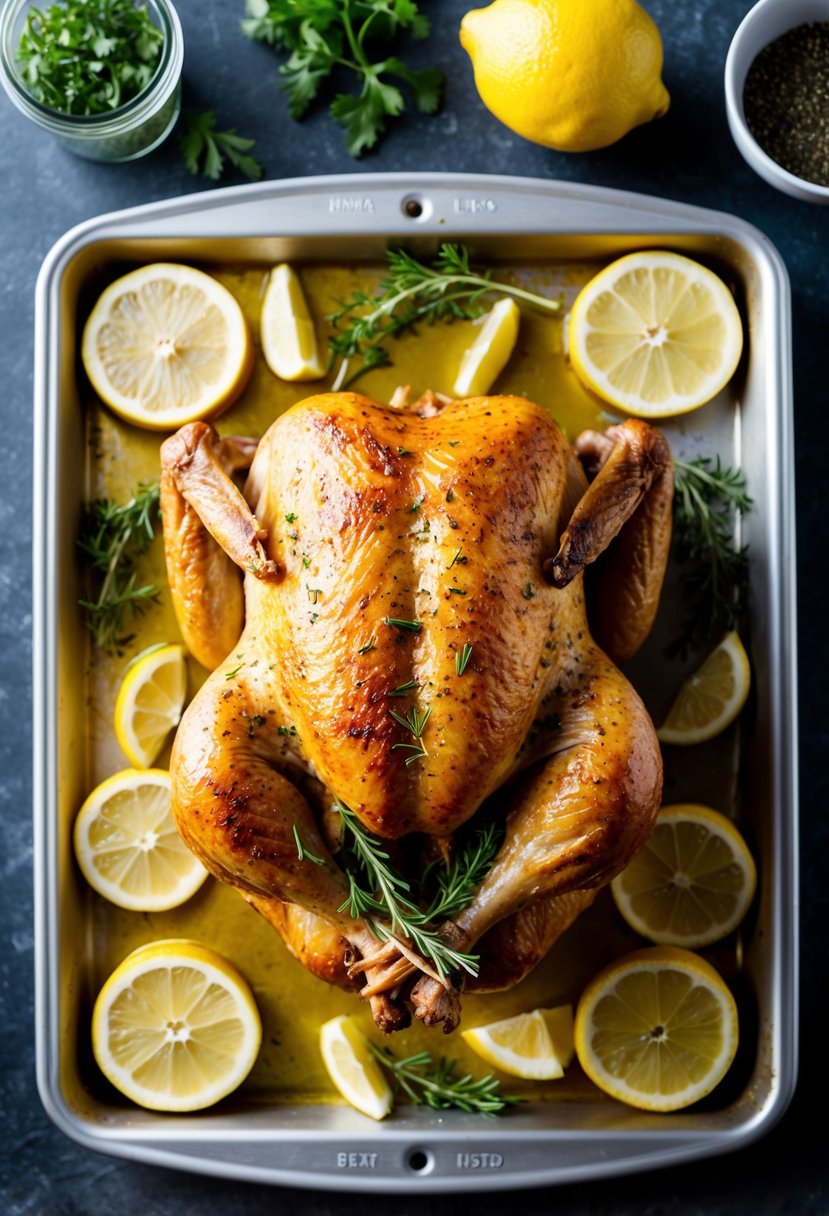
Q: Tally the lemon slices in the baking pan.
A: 12